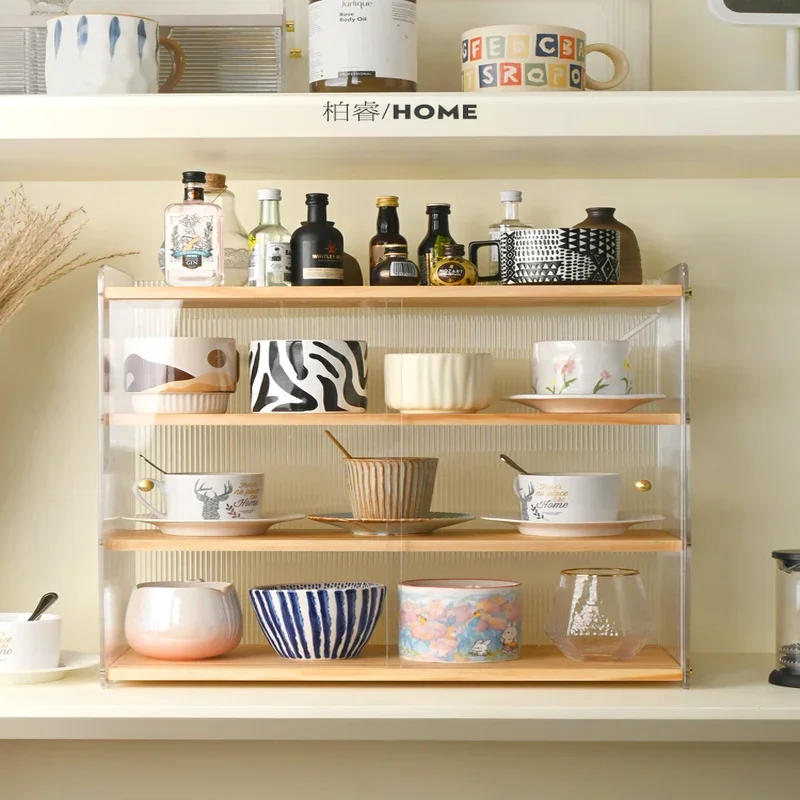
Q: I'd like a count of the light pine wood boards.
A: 4